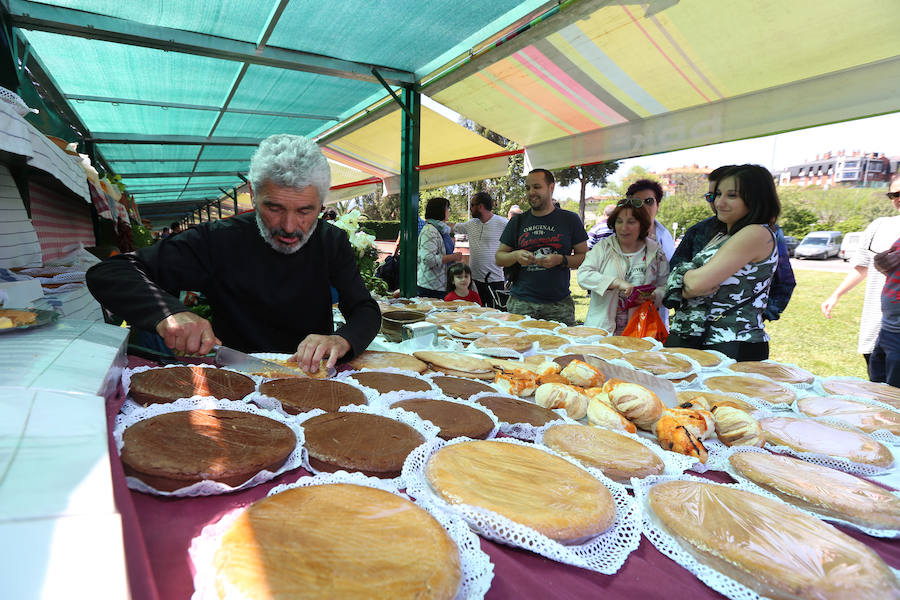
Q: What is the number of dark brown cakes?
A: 8